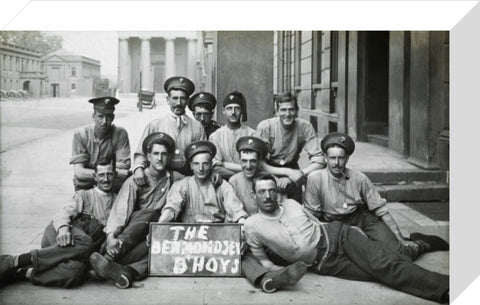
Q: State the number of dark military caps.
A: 8